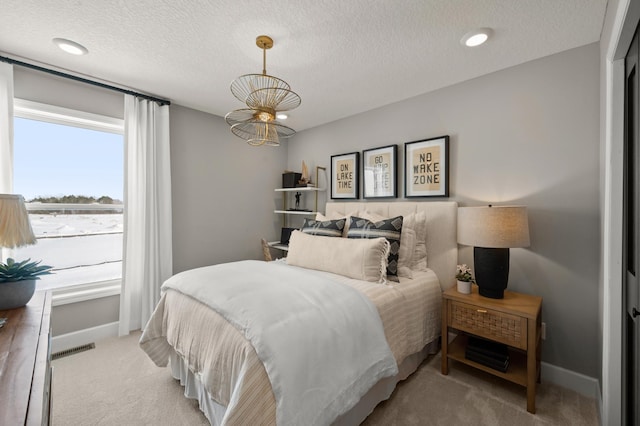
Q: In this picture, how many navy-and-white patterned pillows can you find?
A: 2